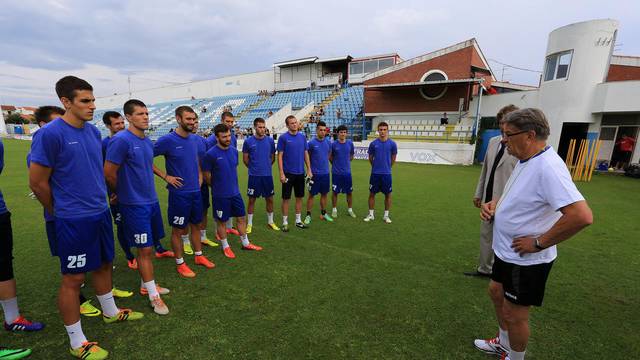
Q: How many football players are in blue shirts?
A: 14